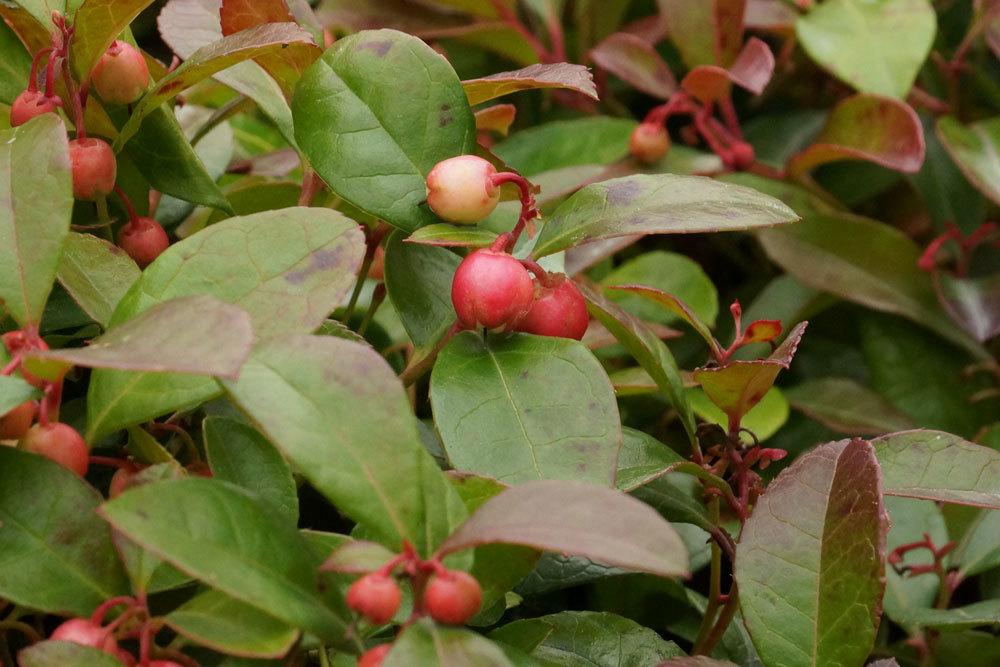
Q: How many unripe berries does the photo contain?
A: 1